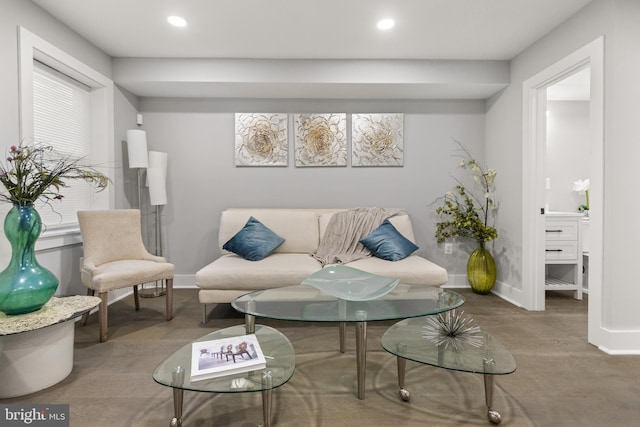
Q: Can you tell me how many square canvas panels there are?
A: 3